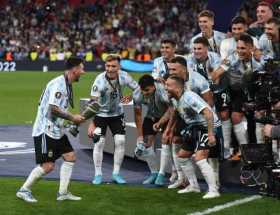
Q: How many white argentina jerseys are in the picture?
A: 11